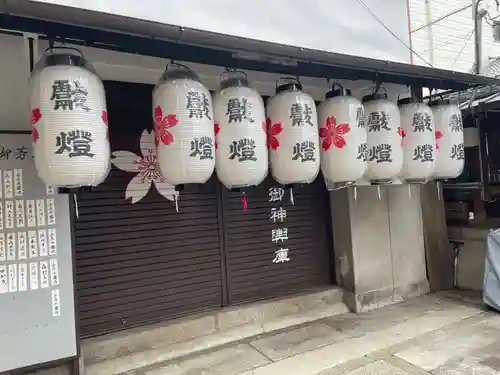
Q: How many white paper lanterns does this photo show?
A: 8